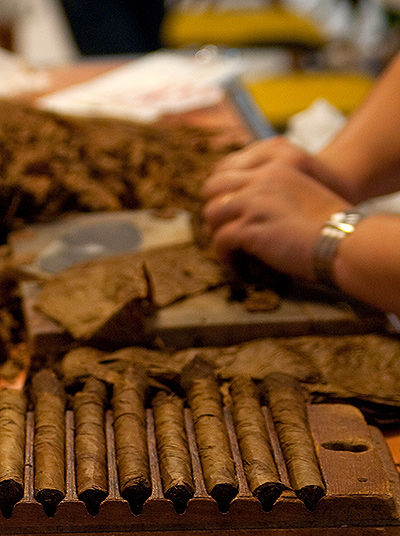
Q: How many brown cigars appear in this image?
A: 8